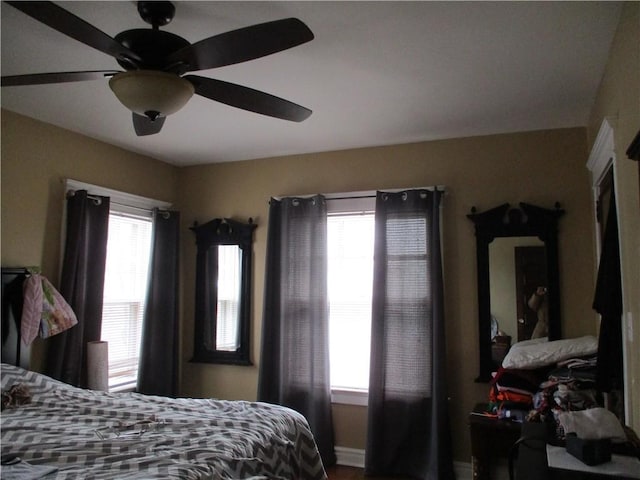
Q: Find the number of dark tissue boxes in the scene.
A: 1